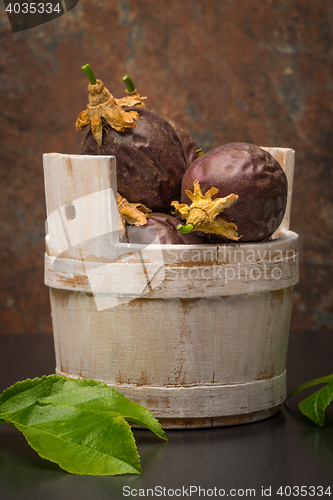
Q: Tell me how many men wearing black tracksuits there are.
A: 0